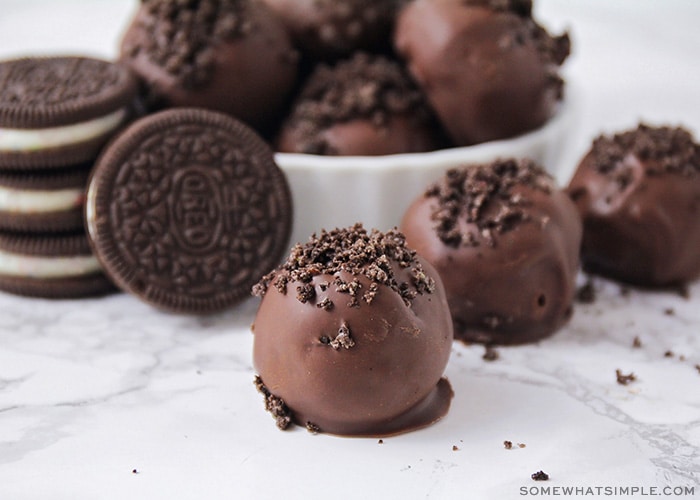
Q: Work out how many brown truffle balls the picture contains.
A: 7